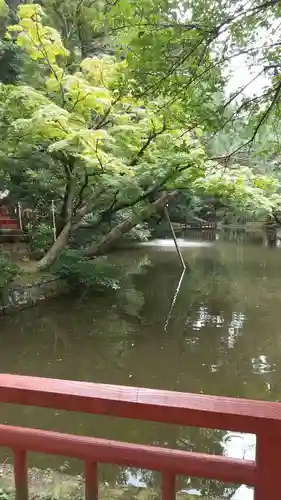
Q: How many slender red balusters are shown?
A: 3